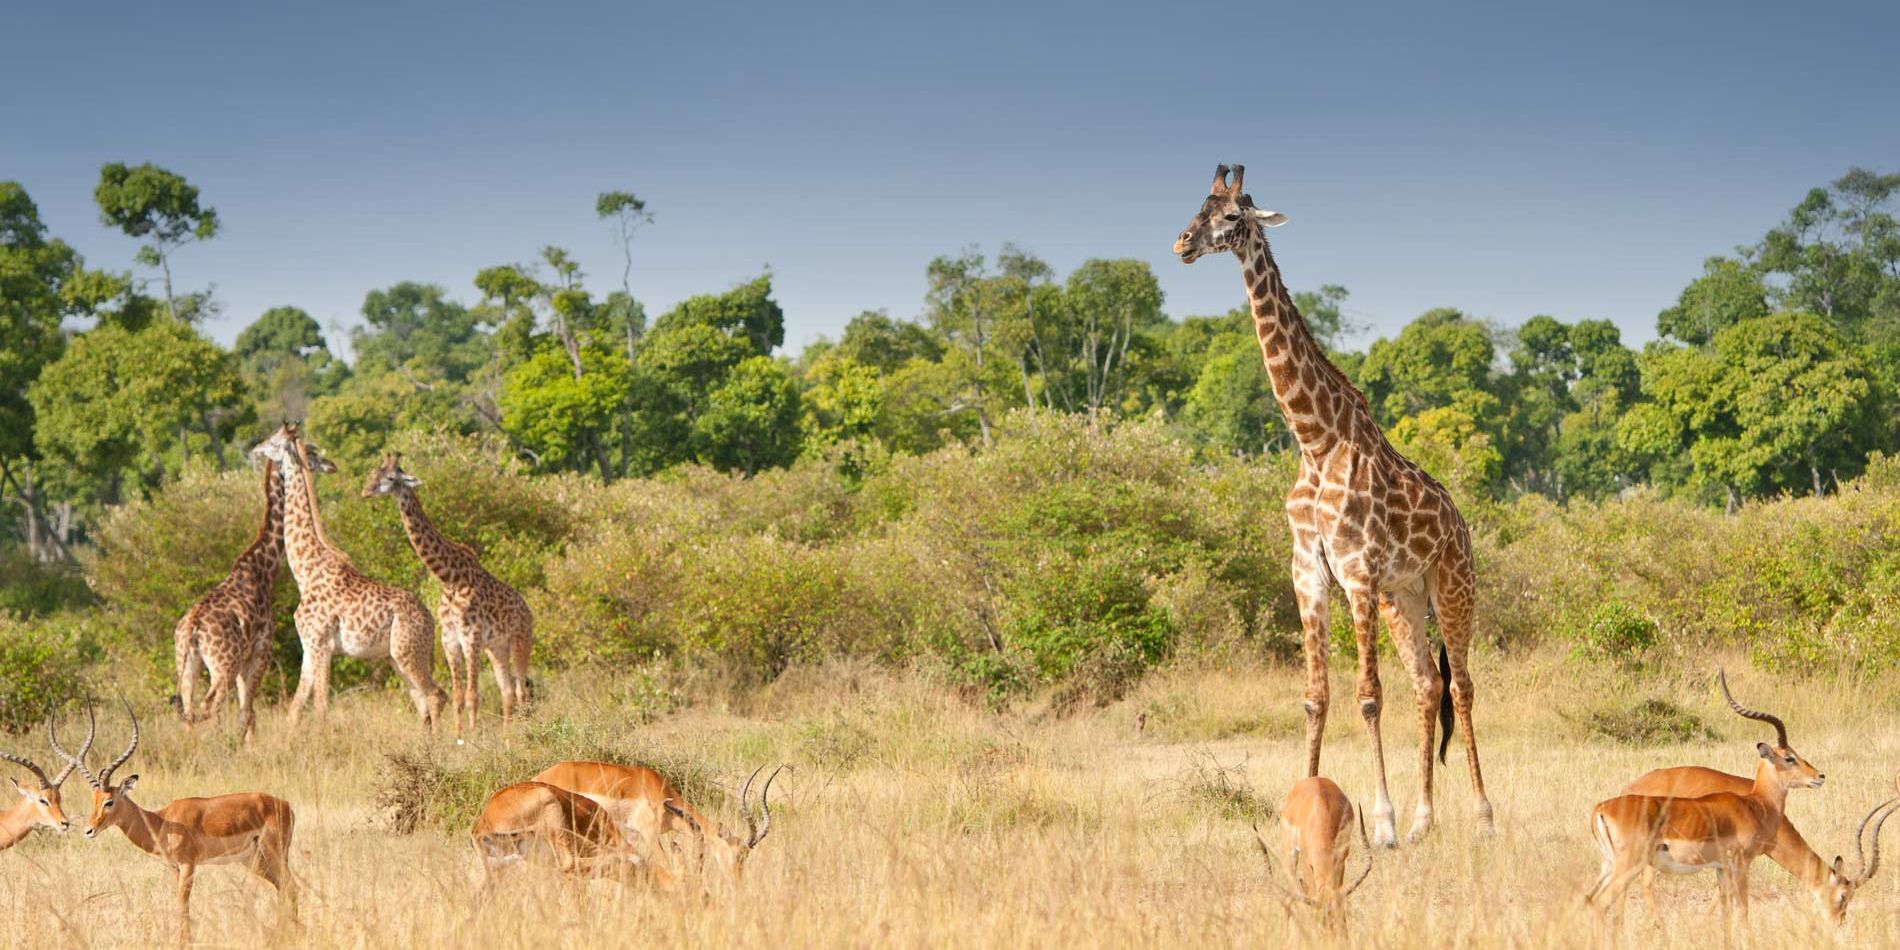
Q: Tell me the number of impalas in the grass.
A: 7